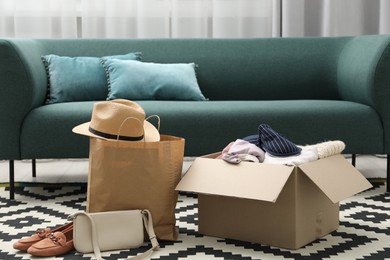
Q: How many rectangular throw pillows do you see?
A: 2